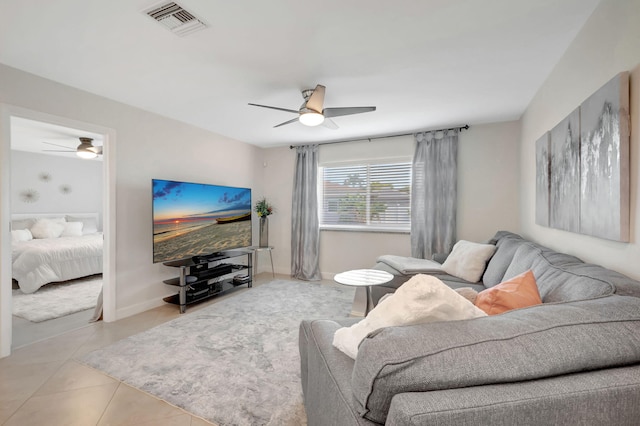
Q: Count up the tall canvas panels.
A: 3